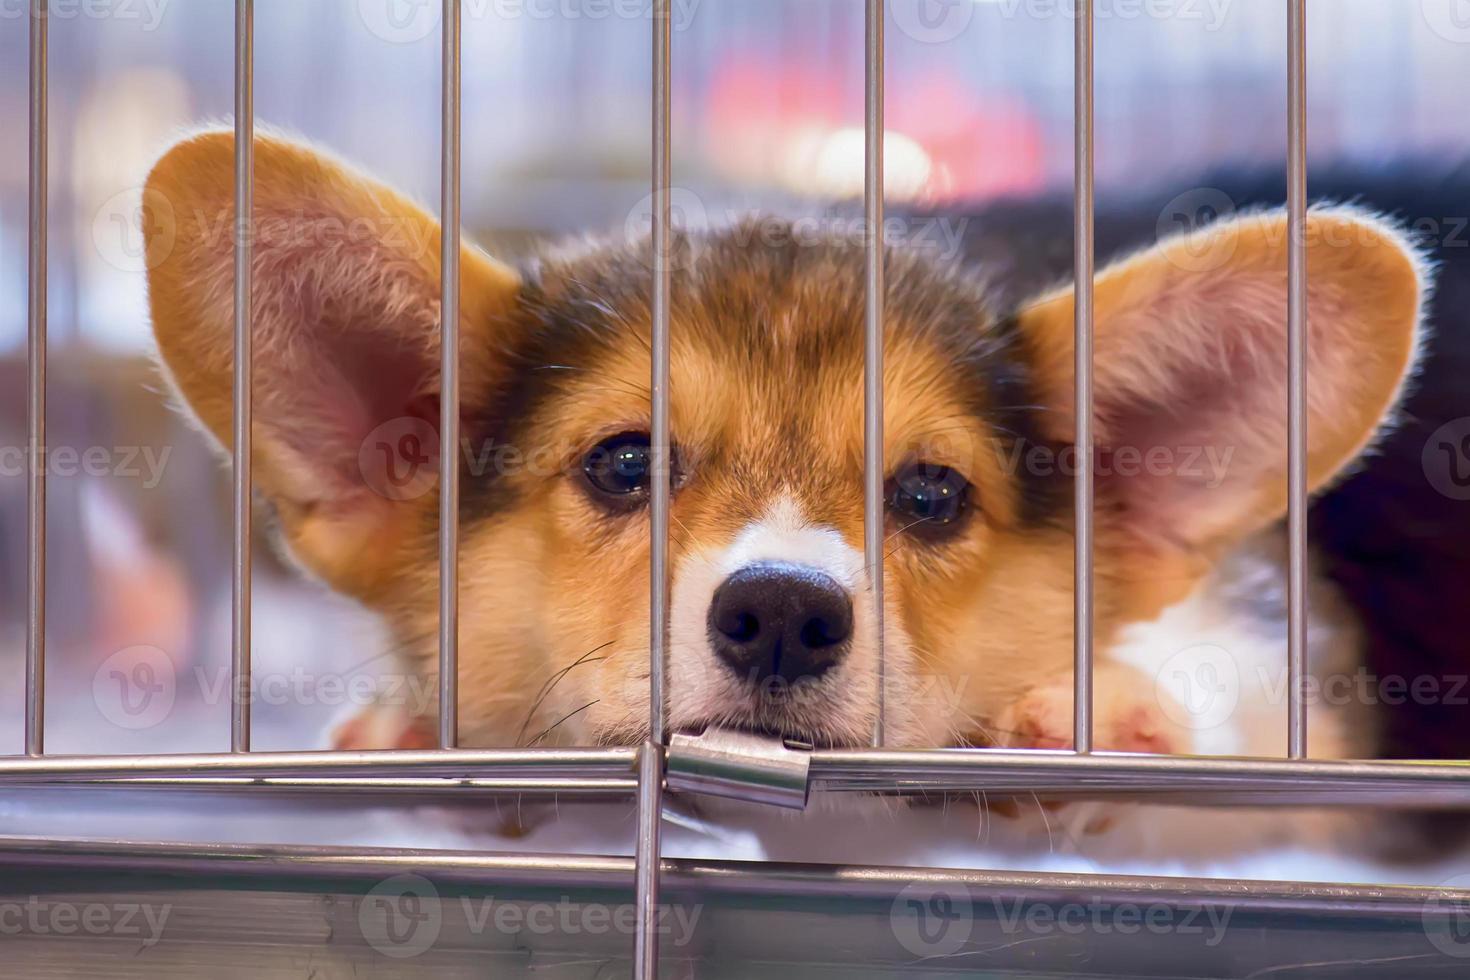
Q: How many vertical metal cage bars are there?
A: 7